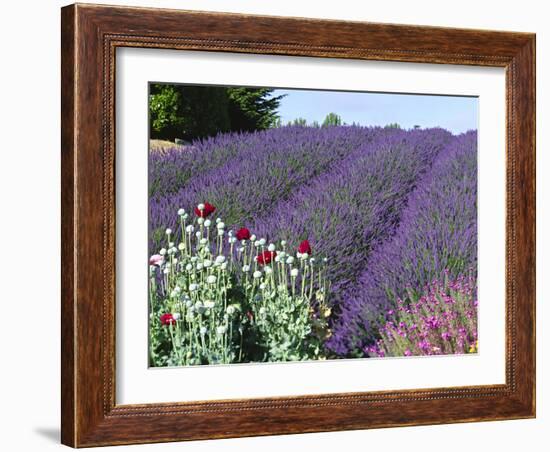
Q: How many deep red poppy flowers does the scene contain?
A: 5